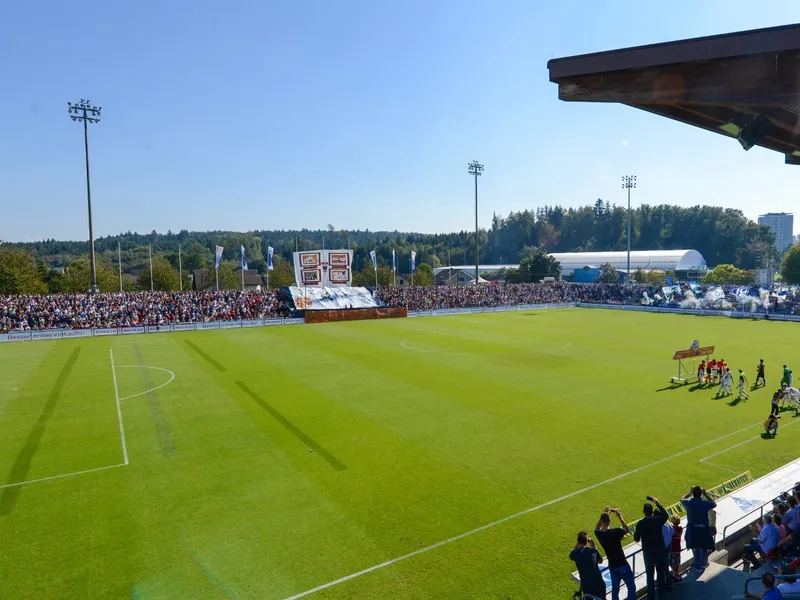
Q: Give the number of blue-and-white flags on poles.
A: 6